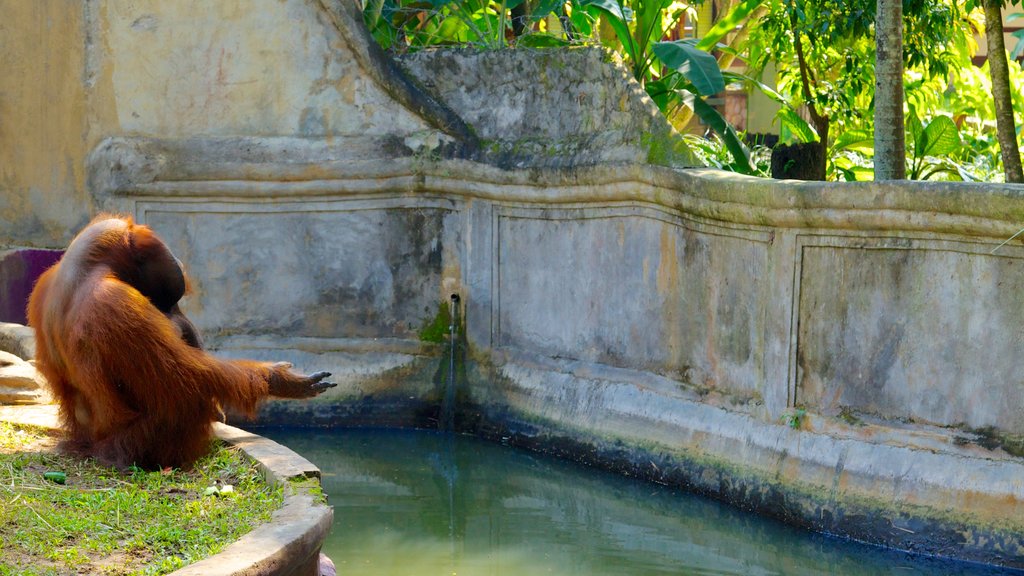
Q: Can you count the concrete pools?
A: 1